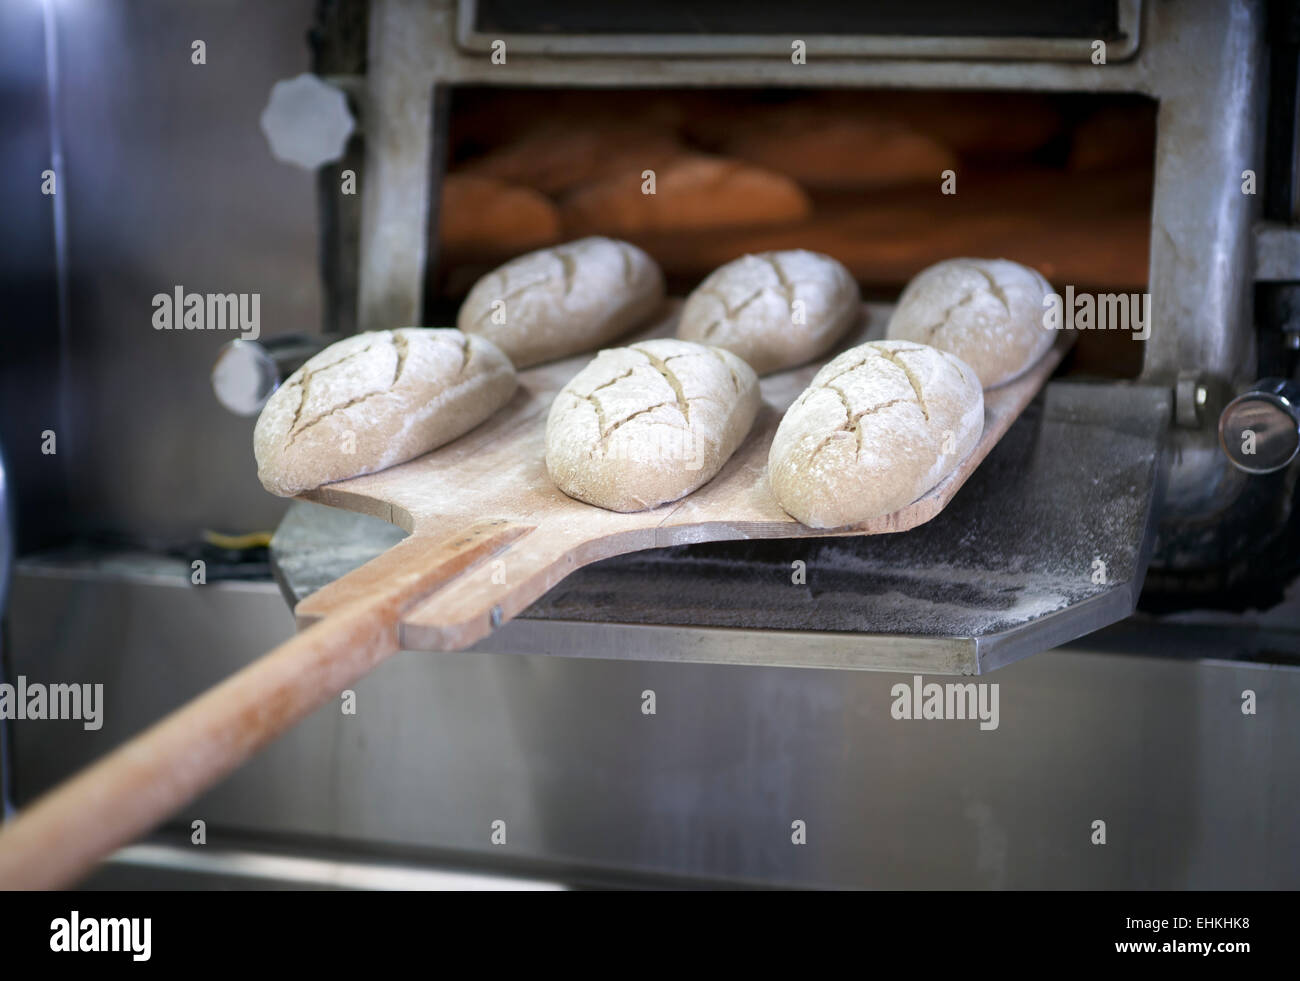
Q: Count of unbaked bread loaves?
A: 6